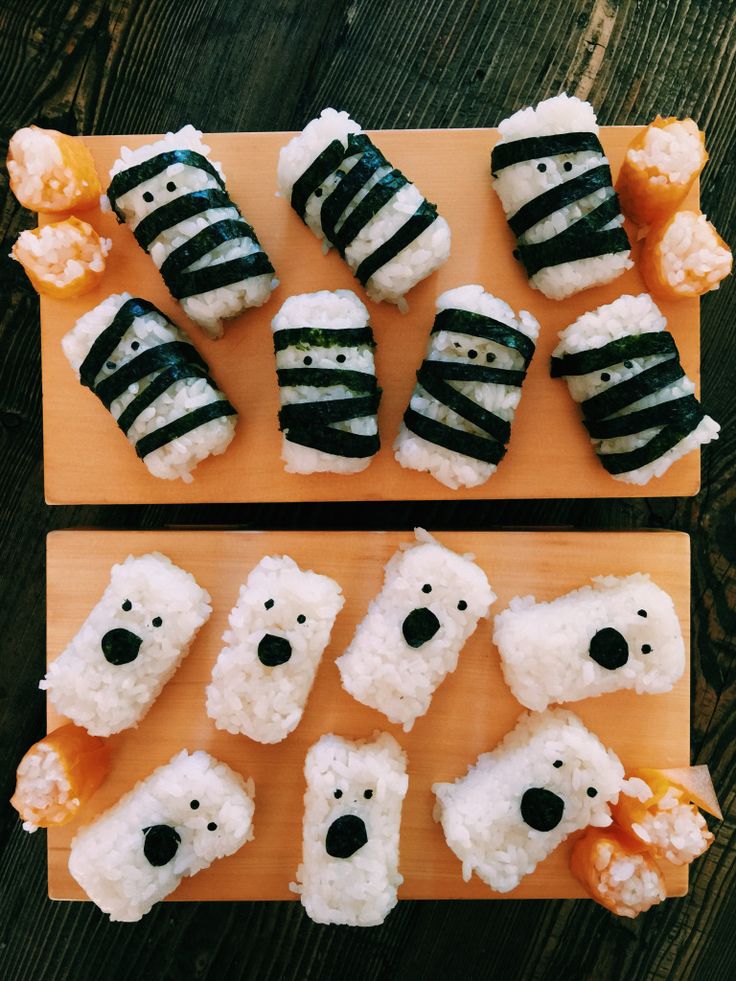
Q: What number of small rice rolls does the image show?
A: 7